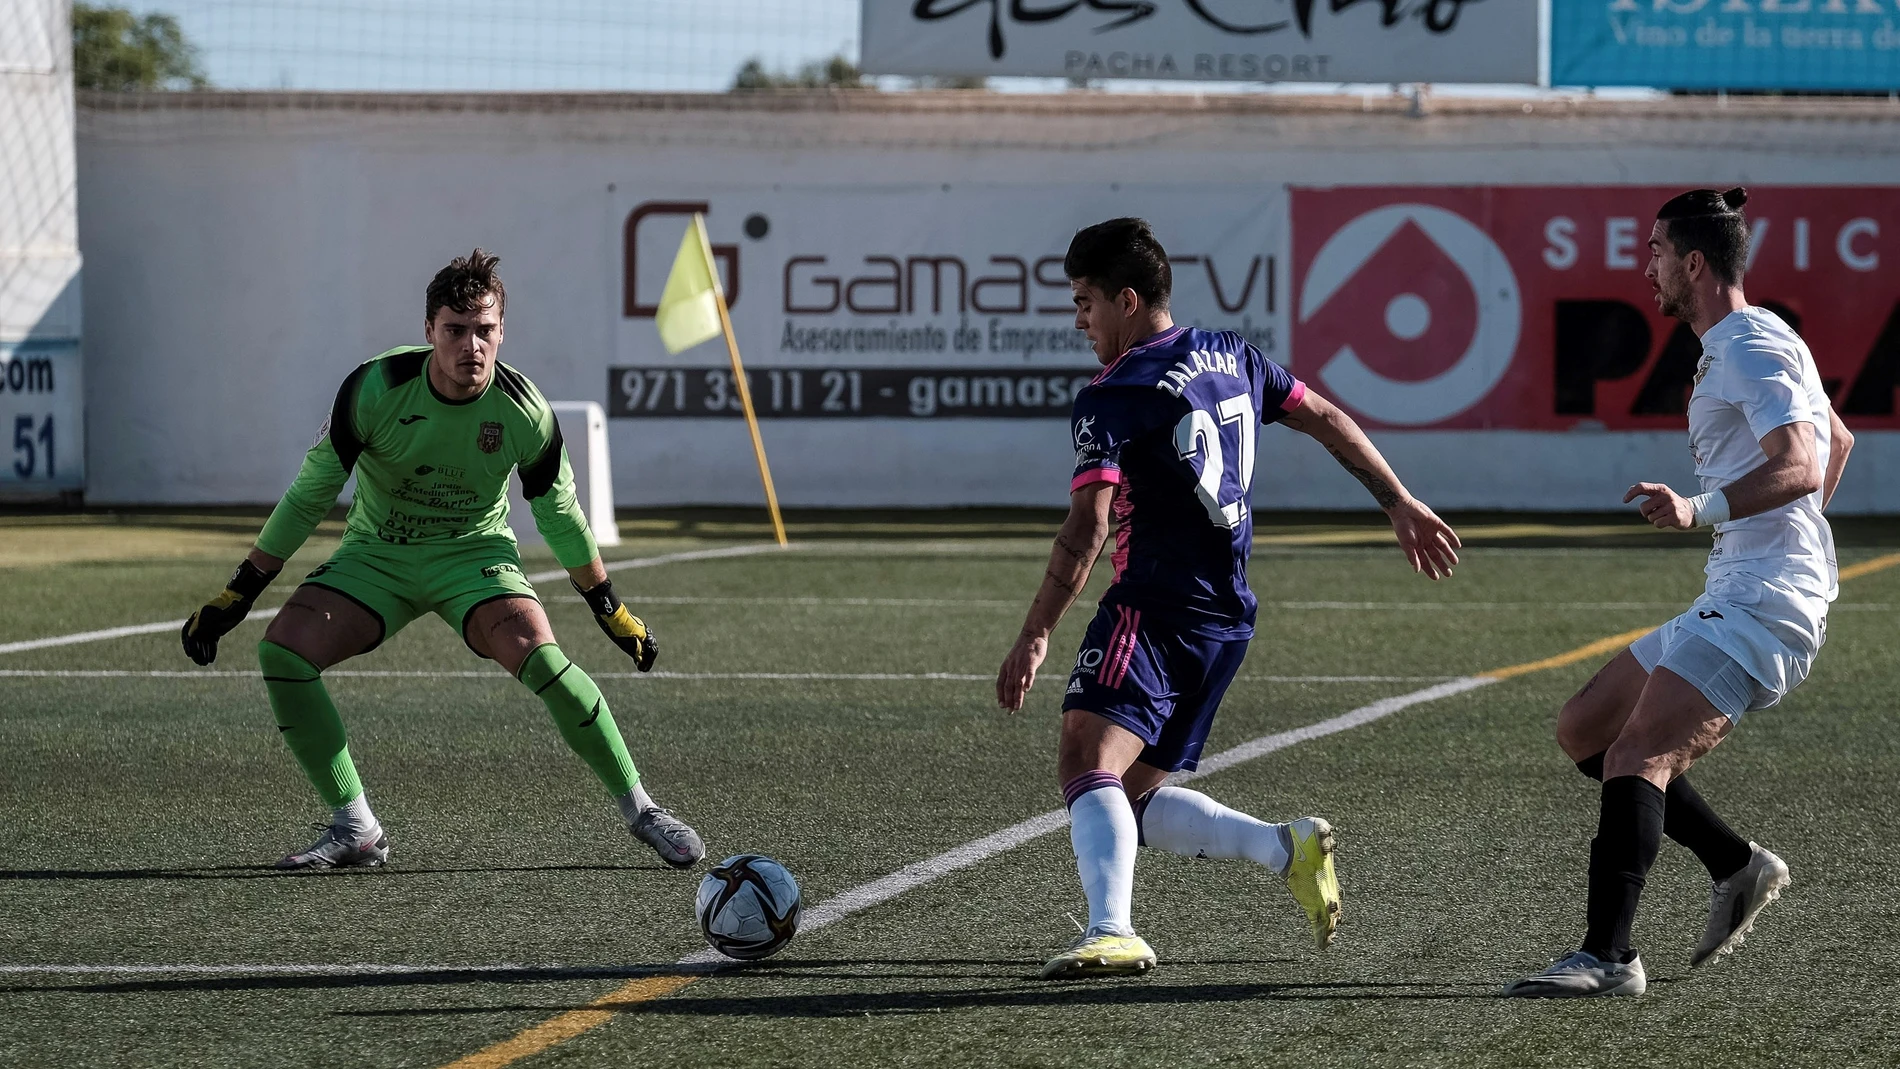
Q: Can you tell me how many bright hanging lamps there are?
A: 0